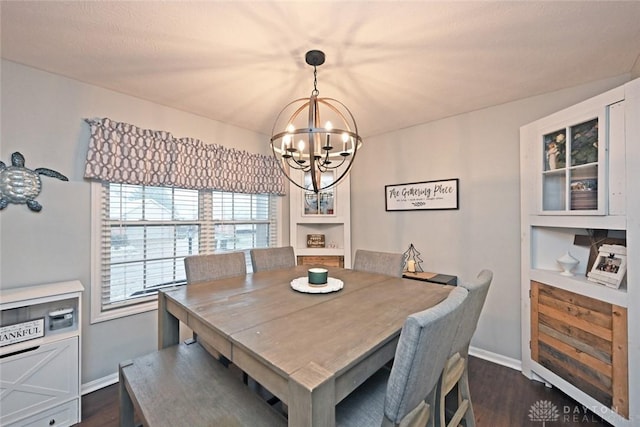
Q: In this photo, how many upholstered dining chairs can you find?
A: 5